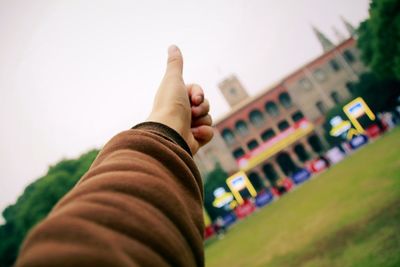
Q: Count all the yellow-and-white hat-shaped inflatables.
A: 2